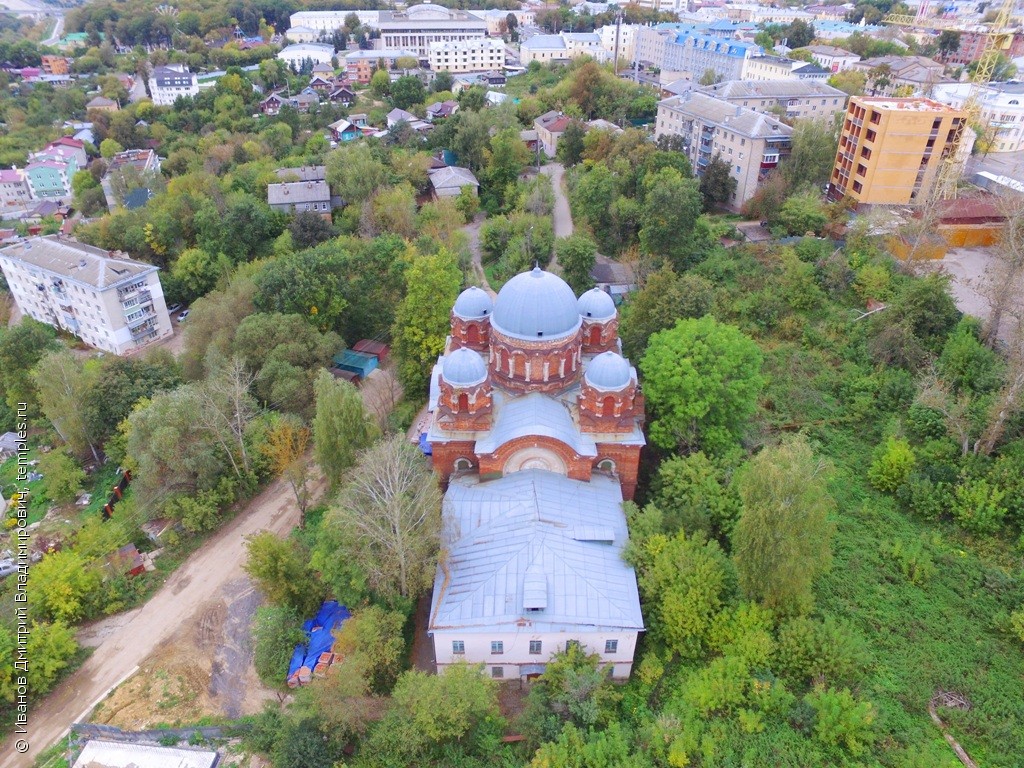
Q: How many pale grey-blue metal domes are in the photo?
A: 5